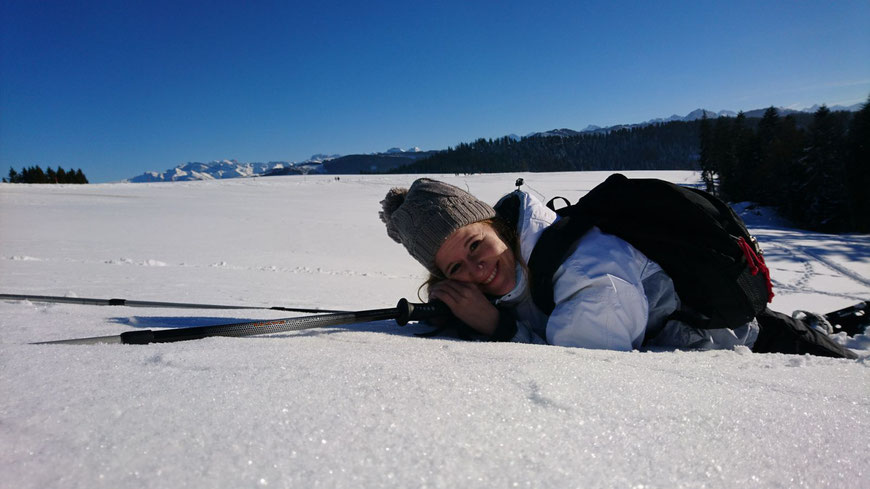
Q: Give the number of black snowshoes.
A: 1